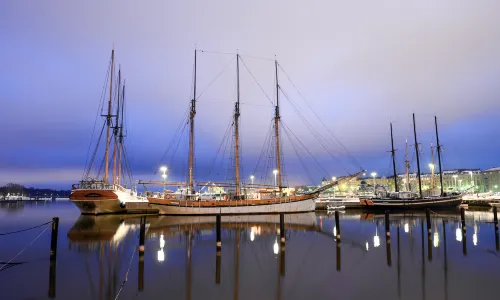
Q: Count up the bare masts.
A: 11